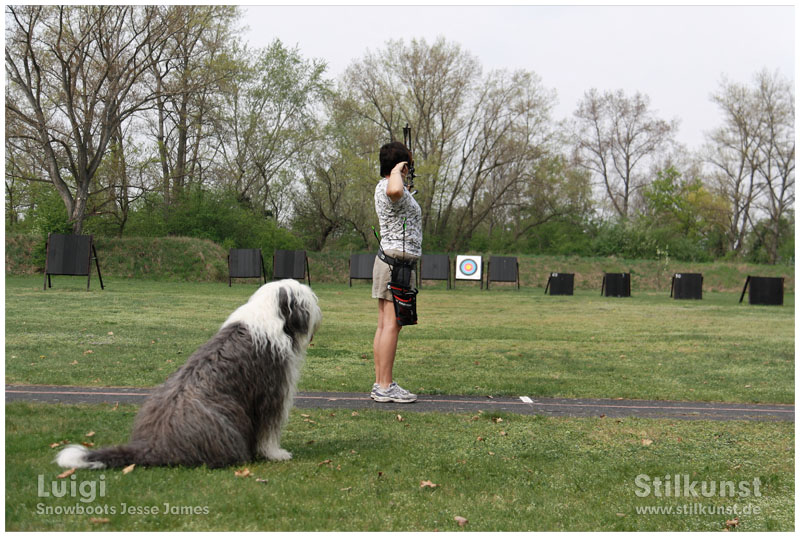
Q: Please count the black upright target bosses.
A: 10